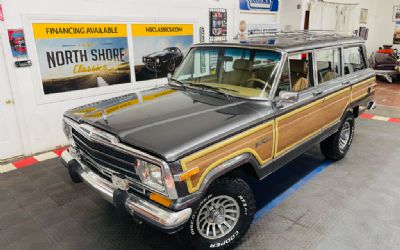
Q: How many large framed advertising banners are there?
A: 2